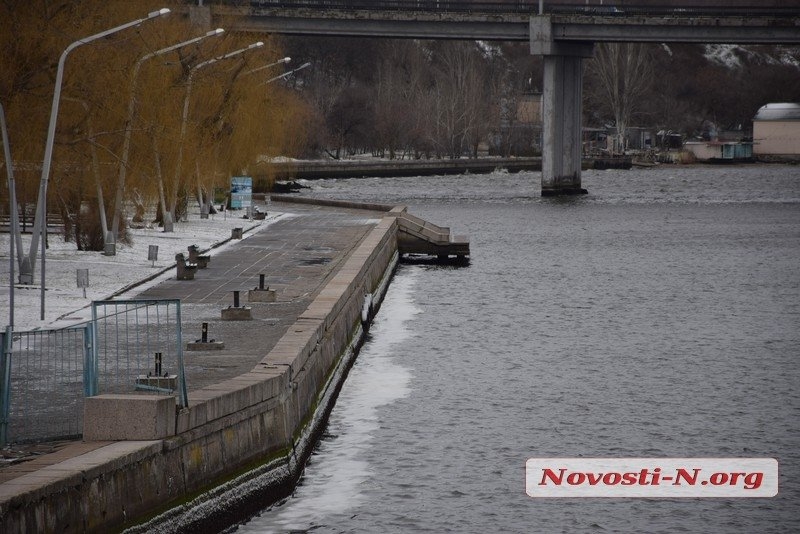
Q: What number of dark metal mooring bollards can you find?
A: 4